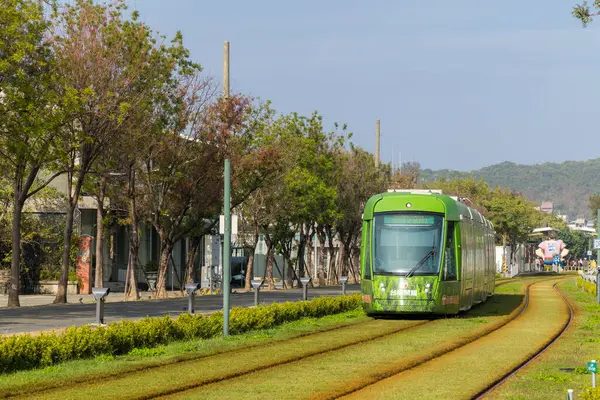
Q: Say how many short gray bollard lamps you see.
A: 5